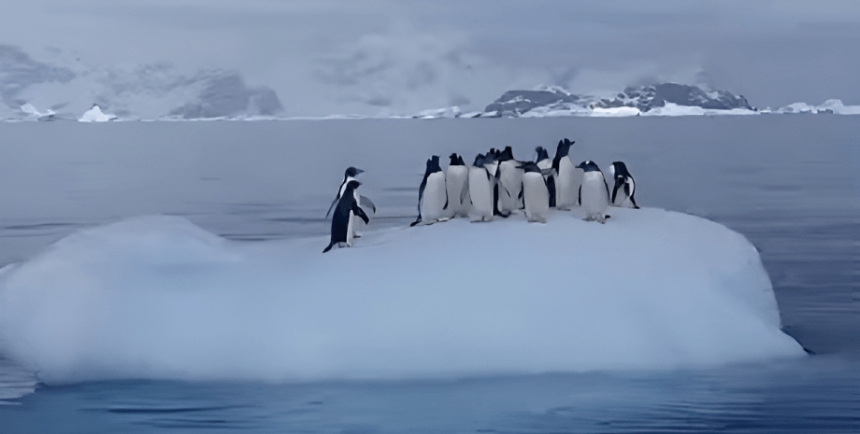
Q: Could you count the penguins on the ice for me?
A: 12